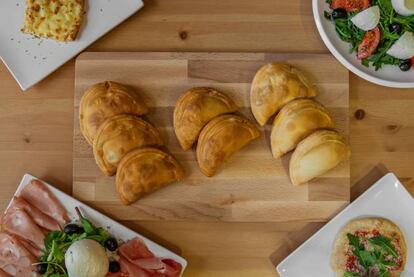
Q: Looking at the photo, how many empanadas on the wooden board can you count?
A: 8